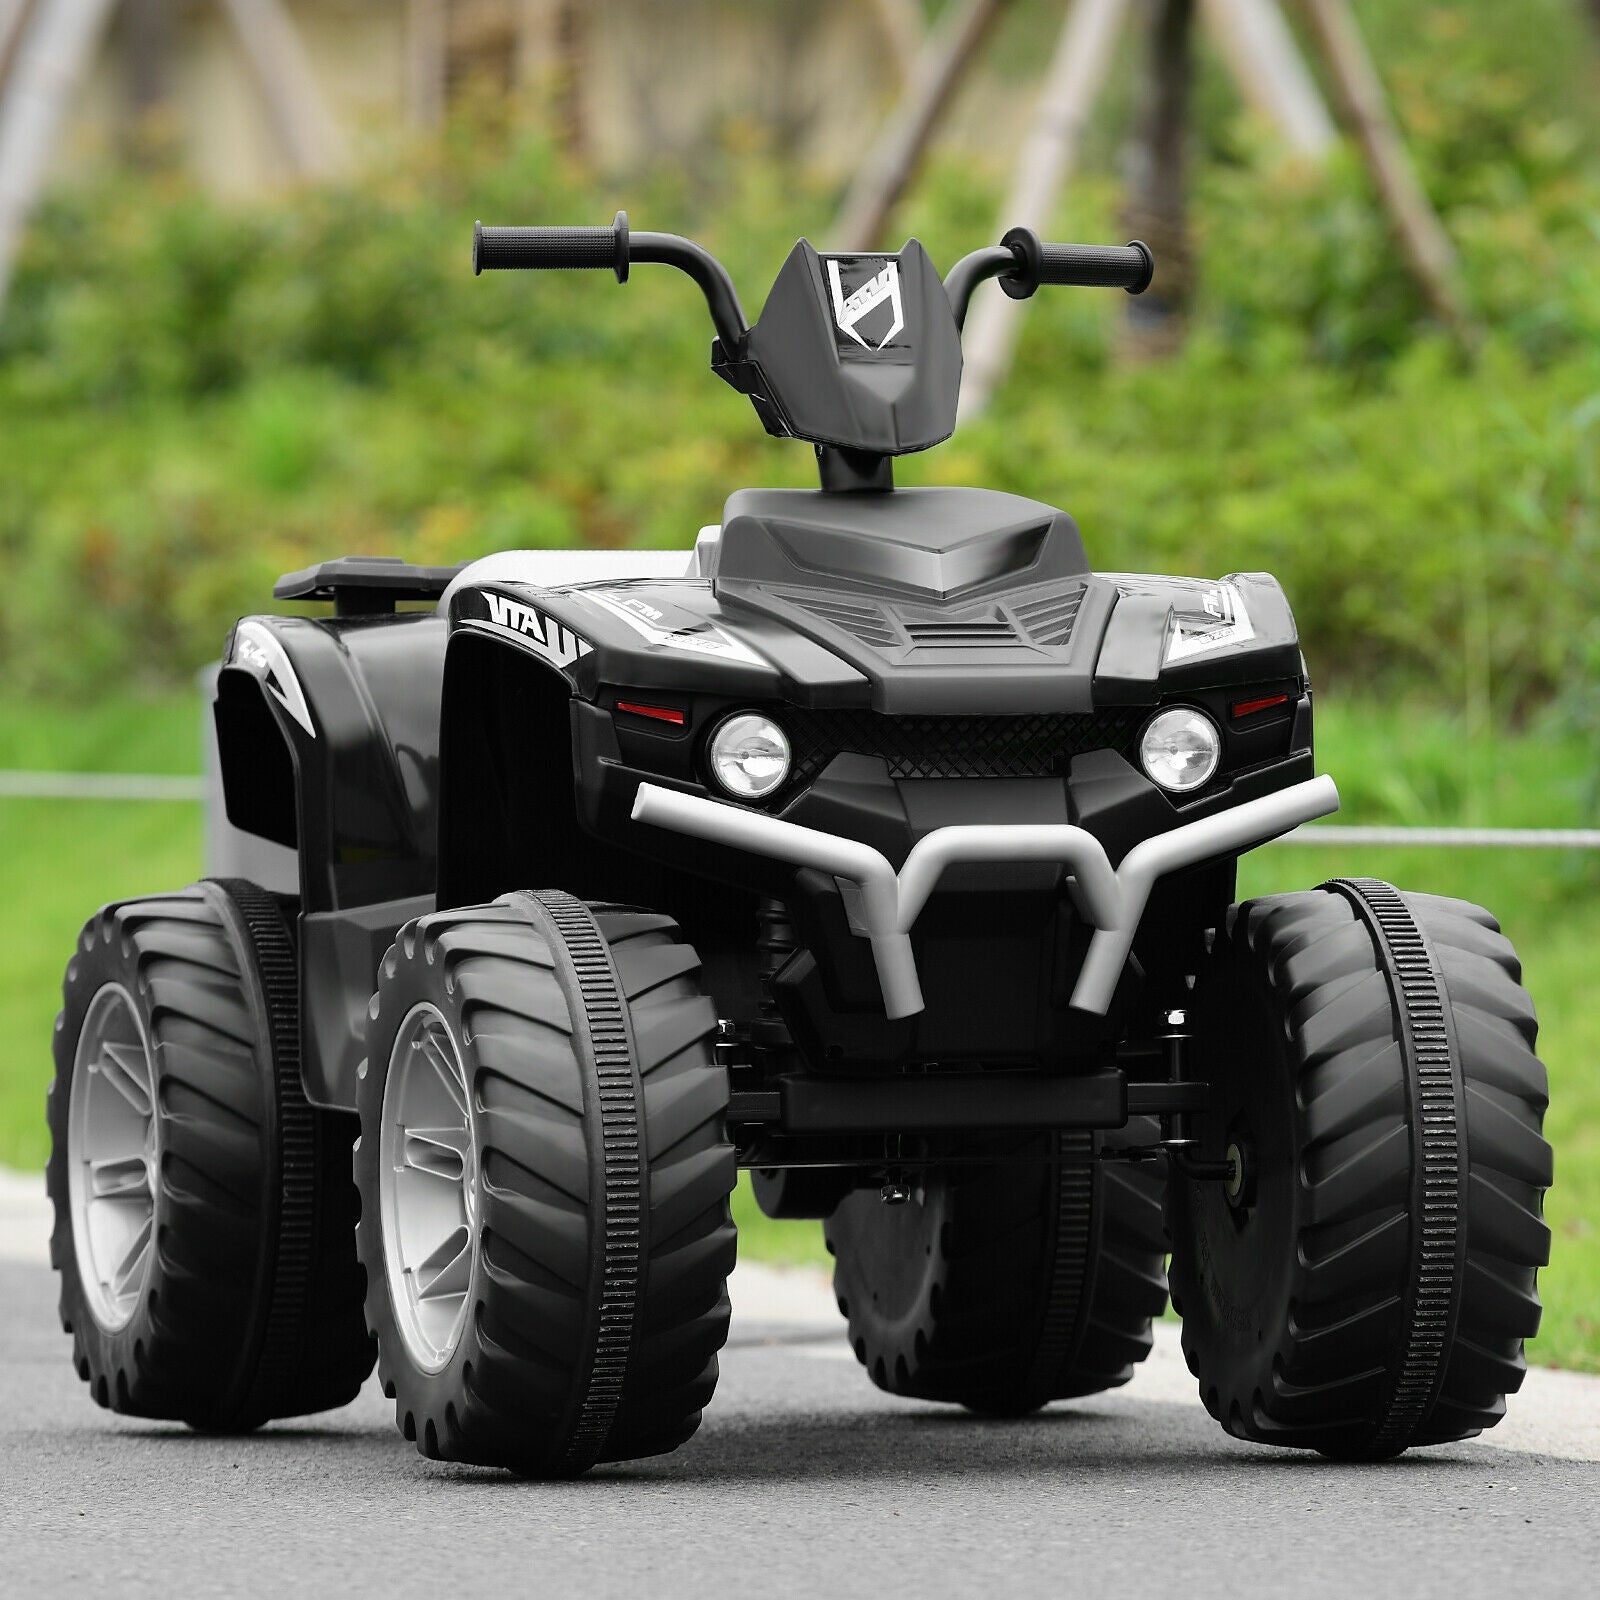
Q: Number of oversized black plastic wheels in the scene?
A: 4